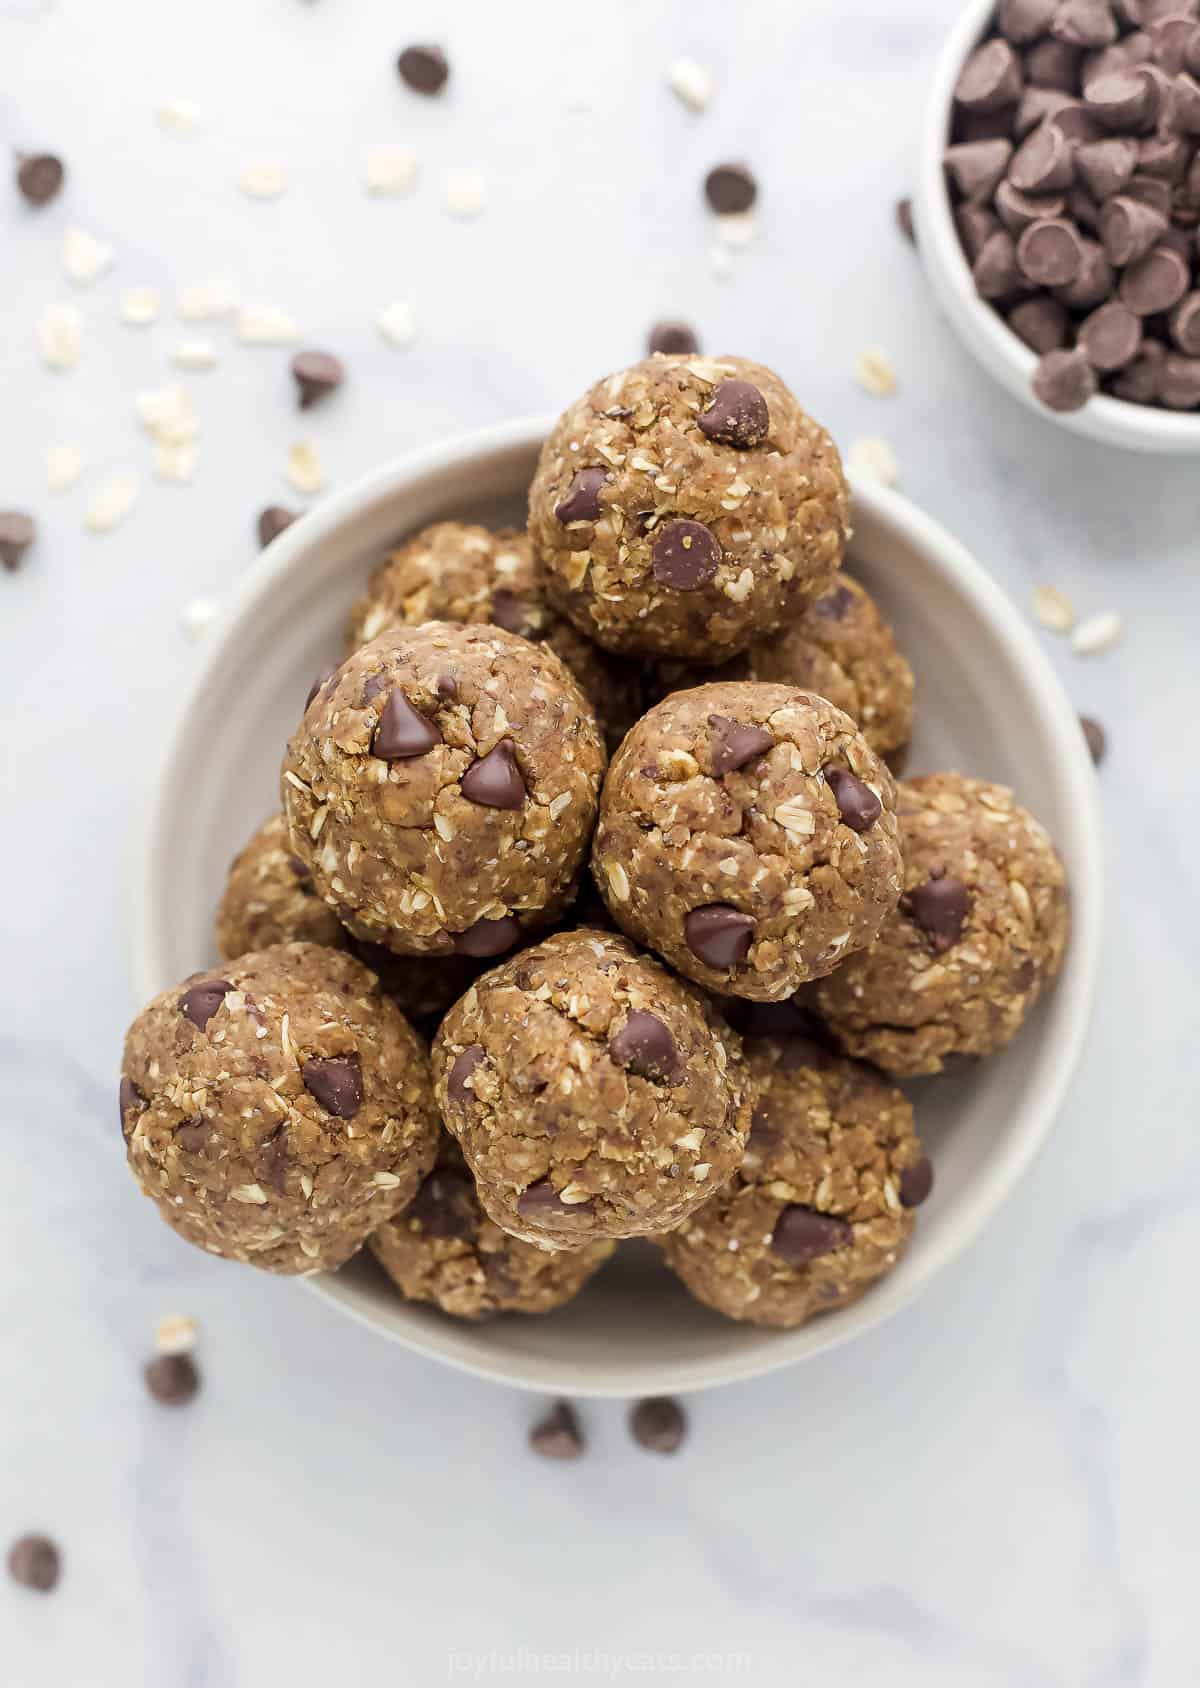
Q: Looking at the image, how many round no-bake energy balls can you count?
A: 11